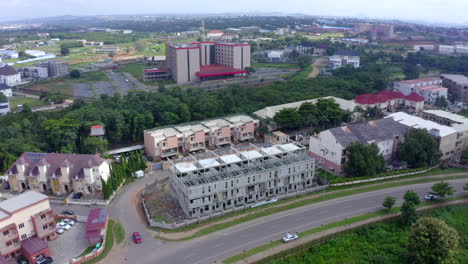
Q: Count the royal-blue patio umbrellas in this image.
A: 0